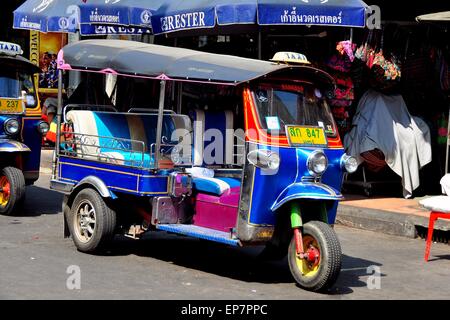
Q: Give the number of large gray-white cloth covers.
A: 1